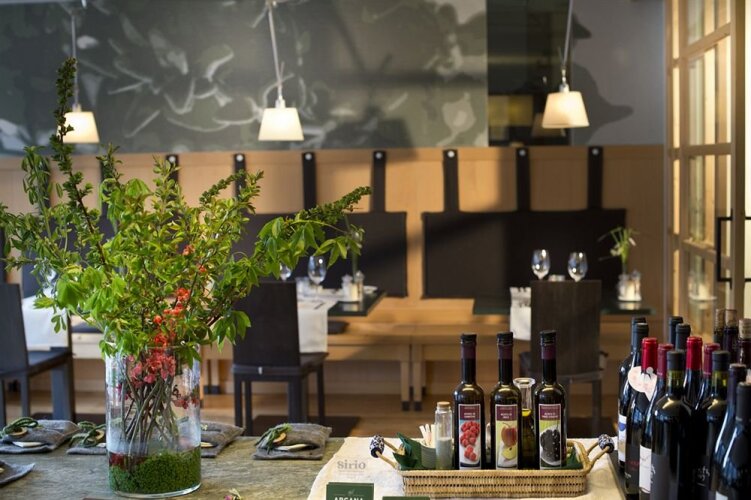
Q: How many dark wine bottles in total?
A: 15